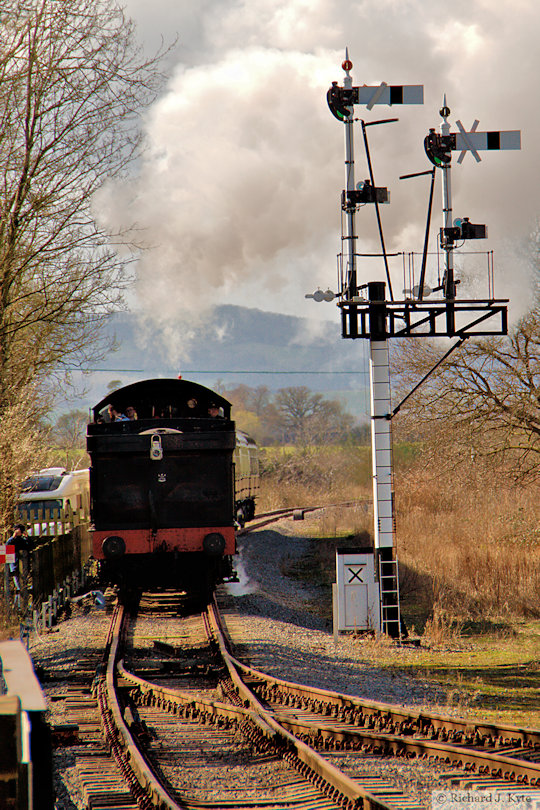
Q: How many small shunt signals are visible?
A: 2